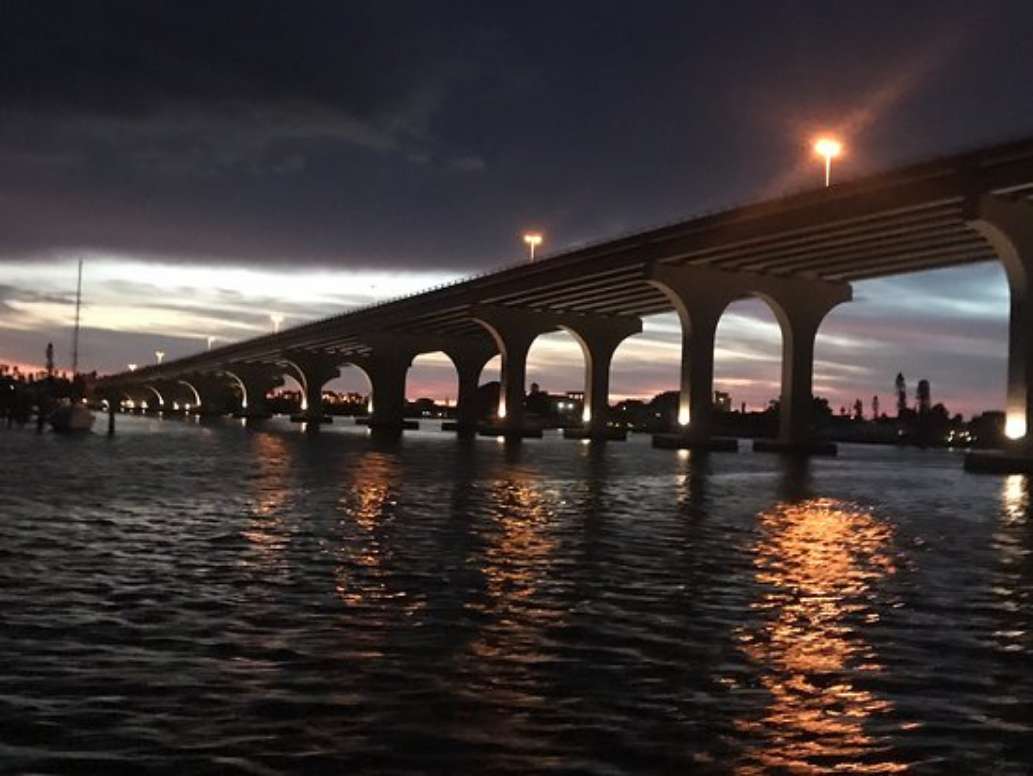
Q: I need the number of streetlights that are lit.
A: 6